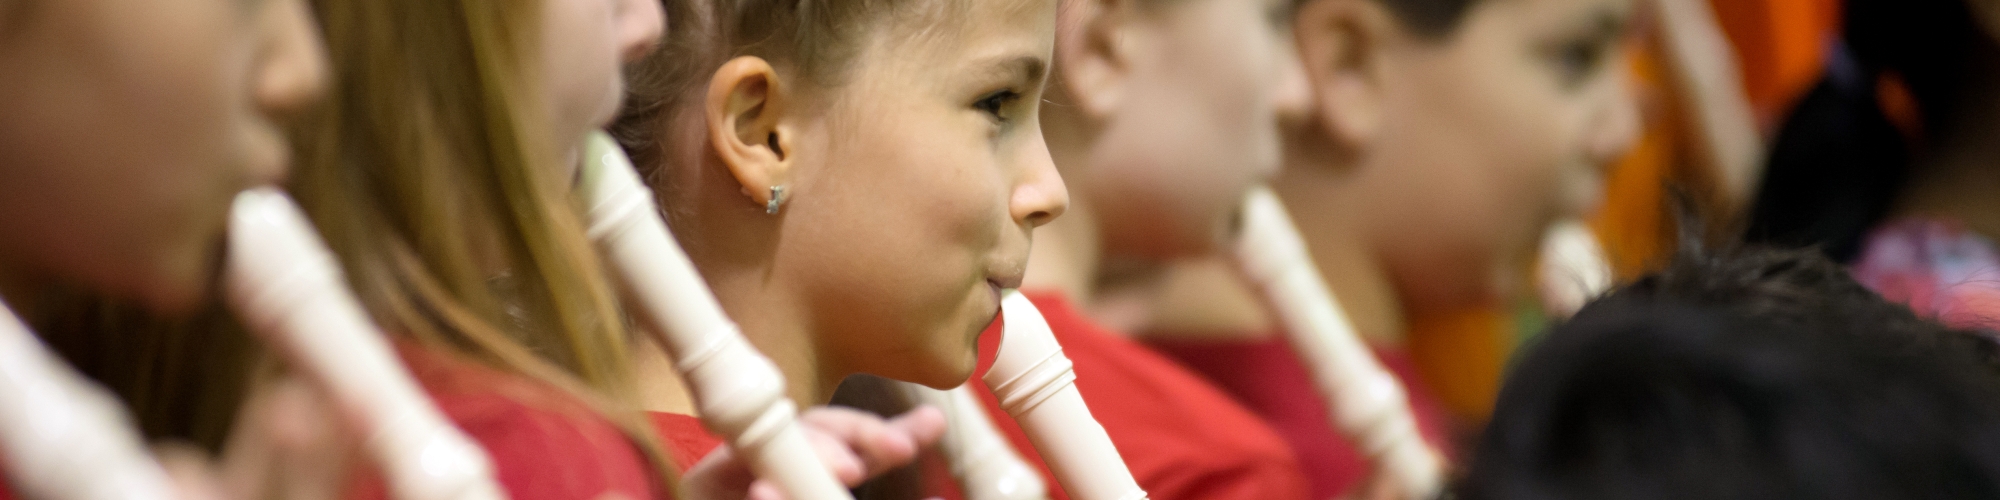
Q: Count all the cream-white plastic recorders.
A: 7